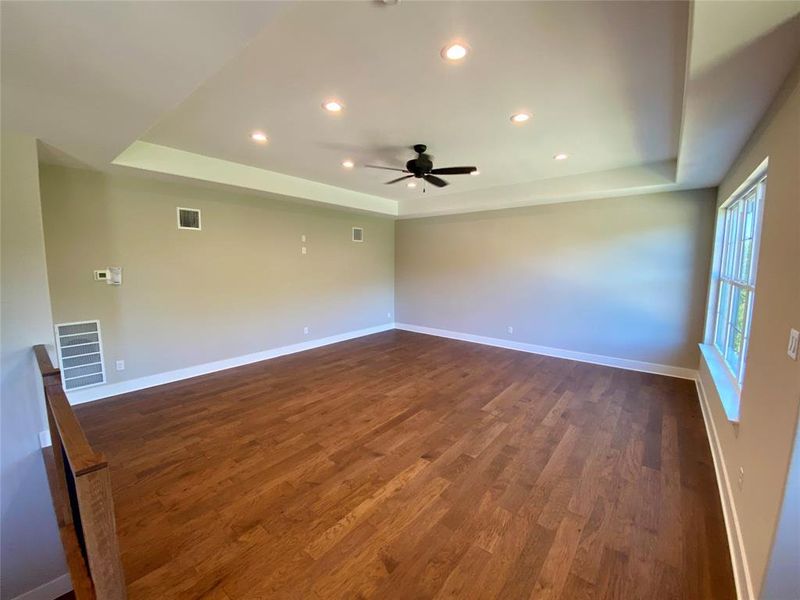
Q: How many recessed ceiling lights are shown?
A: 8